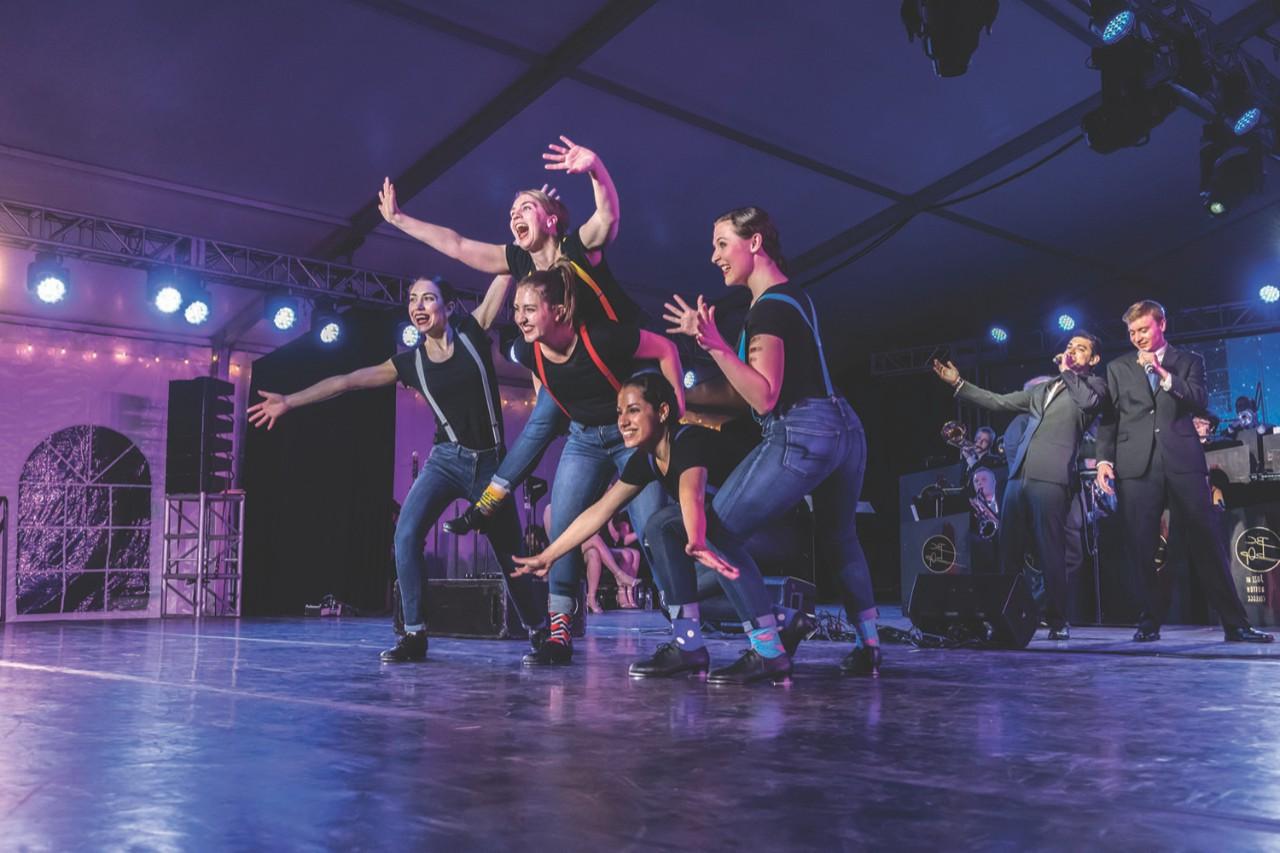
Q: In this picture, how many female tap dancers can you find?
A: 5